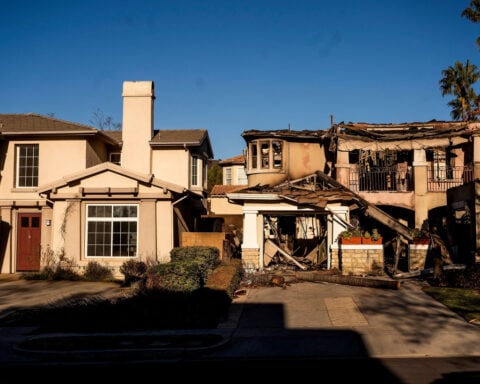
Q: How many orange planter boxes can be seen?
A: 3